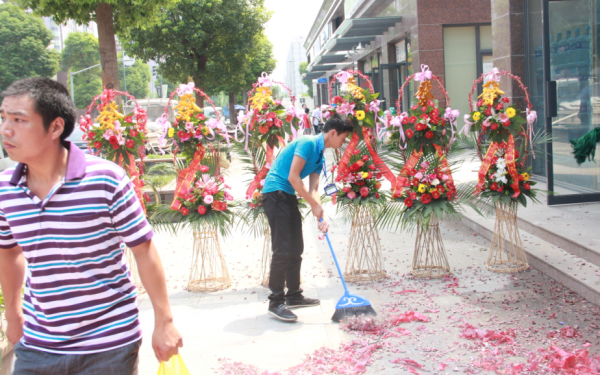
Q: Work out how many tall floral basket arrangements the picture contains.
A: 6